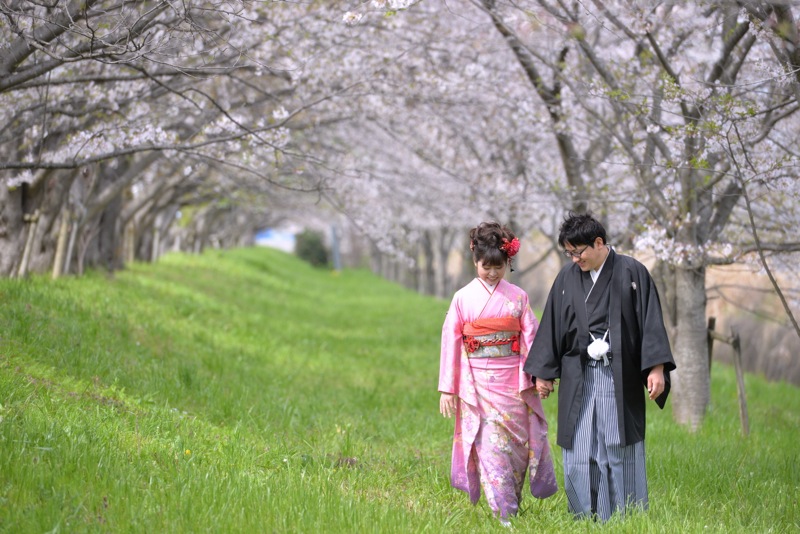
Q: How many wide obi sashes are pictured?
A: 1